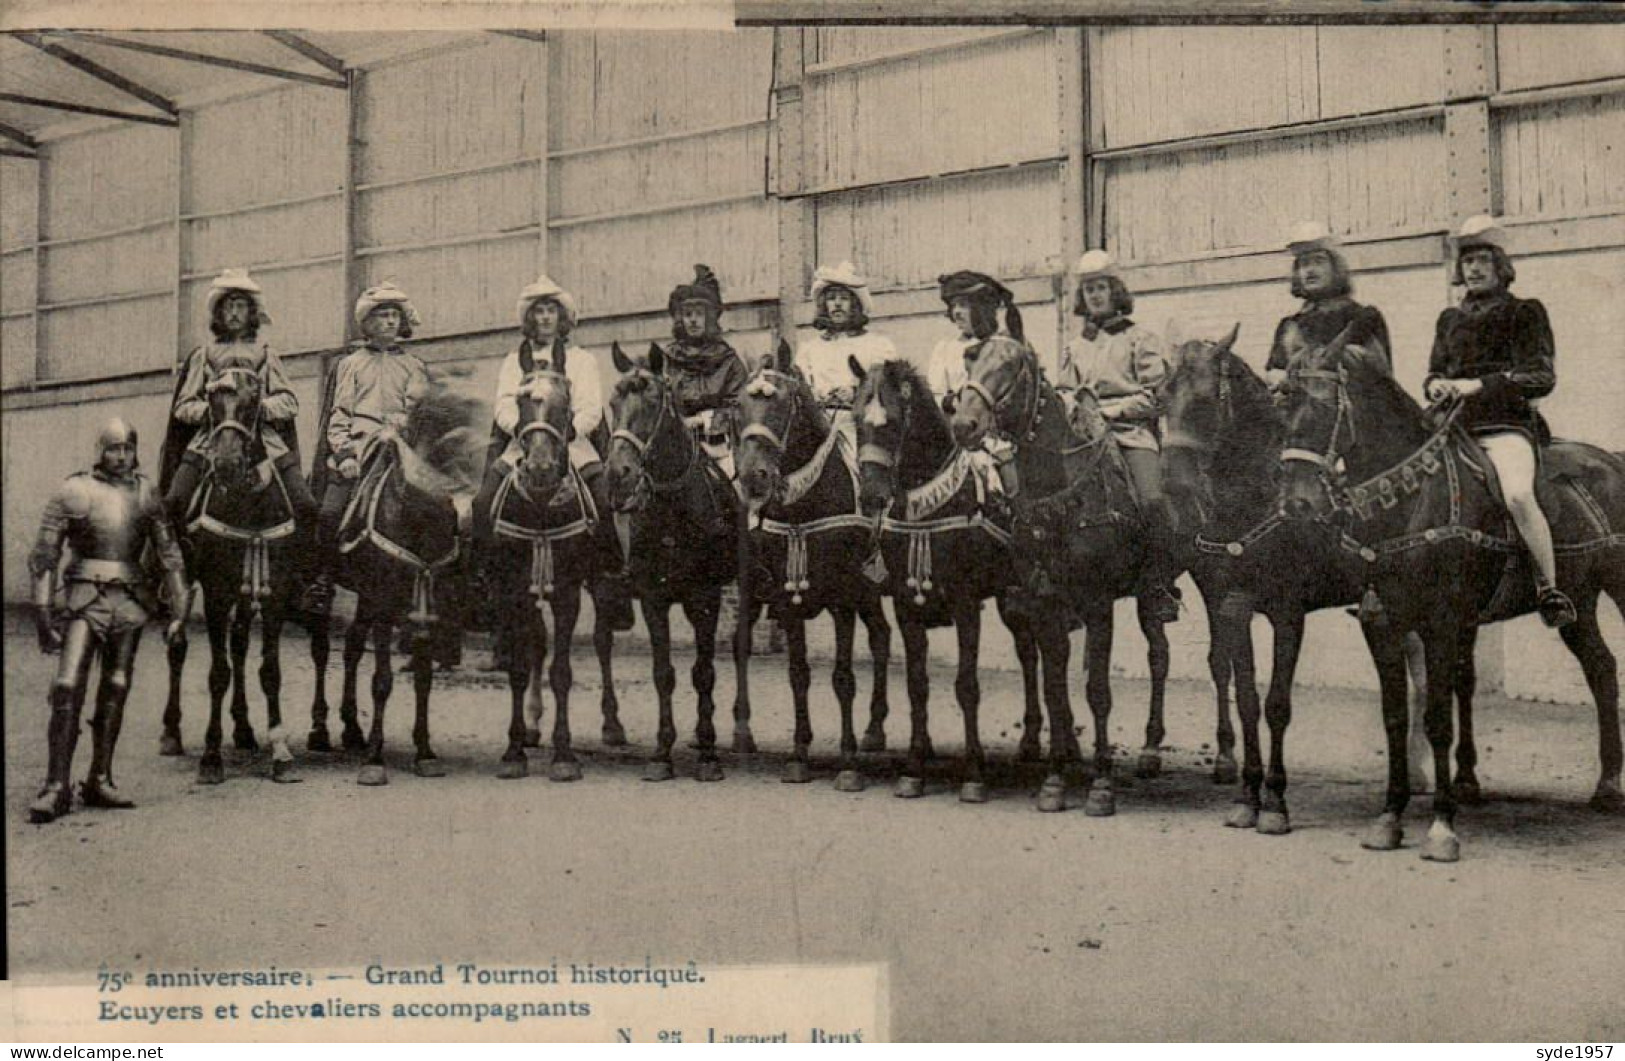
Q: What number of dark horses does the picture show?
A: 9